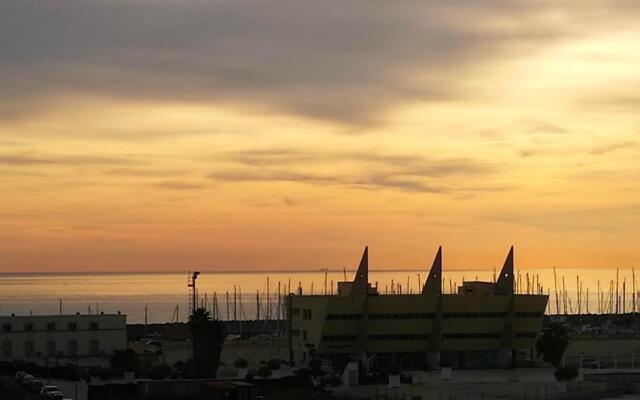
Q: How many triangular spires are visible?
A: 3